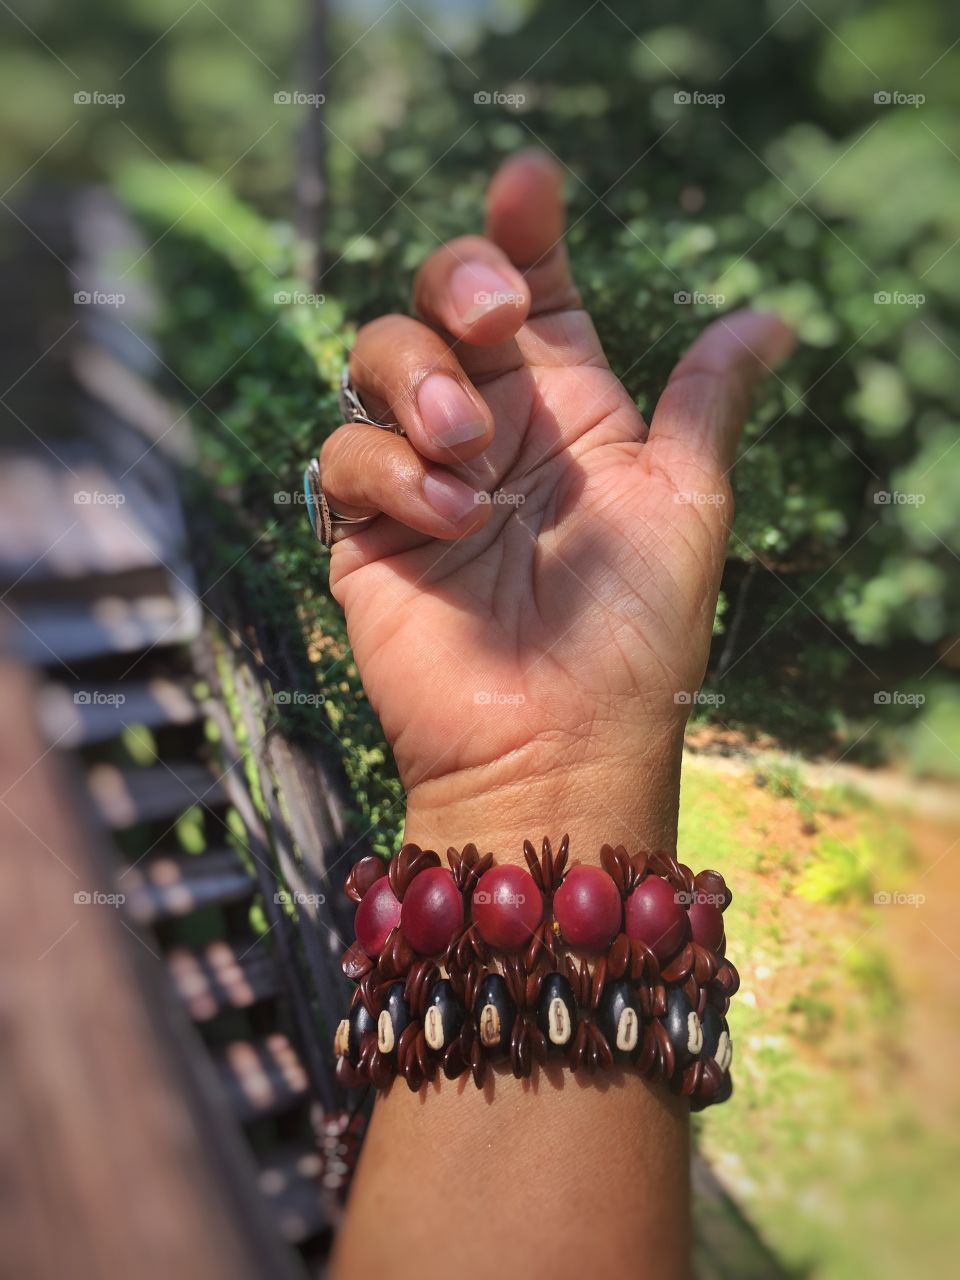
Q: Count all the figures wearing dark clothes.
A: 0